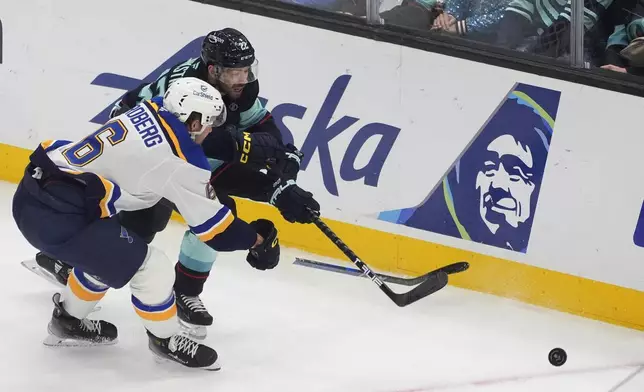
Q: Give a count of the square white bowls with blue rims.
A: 0